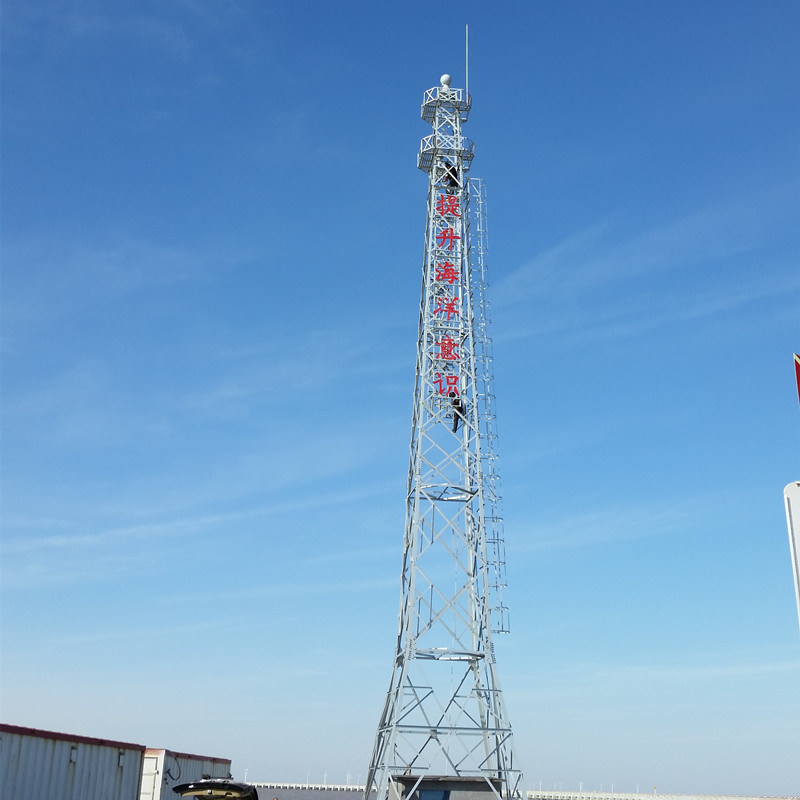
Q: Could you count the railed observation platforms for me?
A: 2